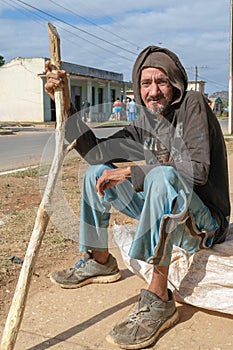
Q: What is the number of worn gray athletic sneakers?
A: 2